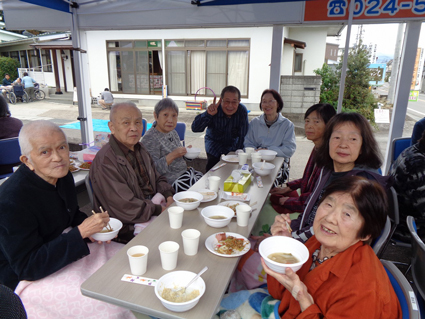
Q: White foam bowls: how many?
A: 8